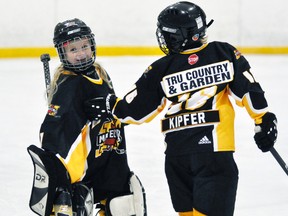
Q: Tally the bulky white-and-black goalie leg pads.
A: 2